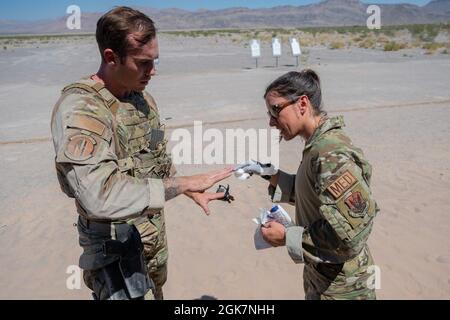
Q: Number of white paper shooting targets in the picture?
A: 3